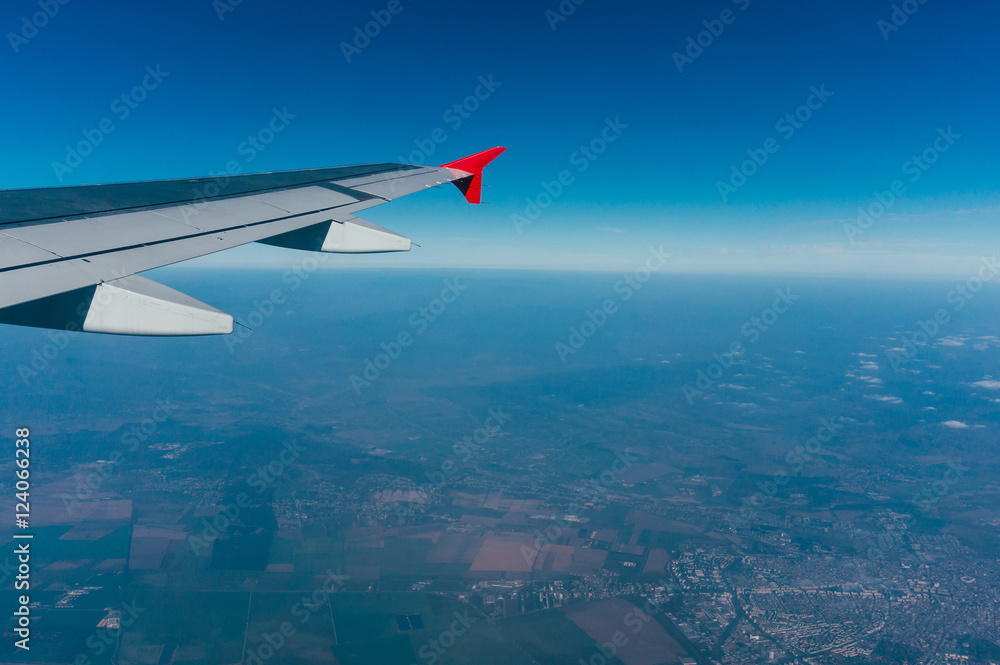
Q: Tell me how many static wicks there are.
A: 11